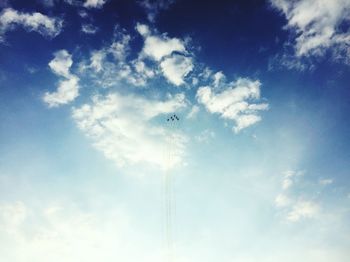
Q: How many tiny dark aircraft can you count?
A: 6